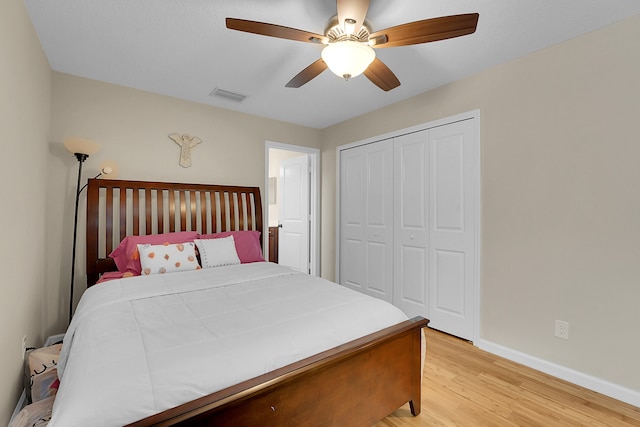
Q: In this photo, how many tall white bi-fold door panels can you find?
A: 4